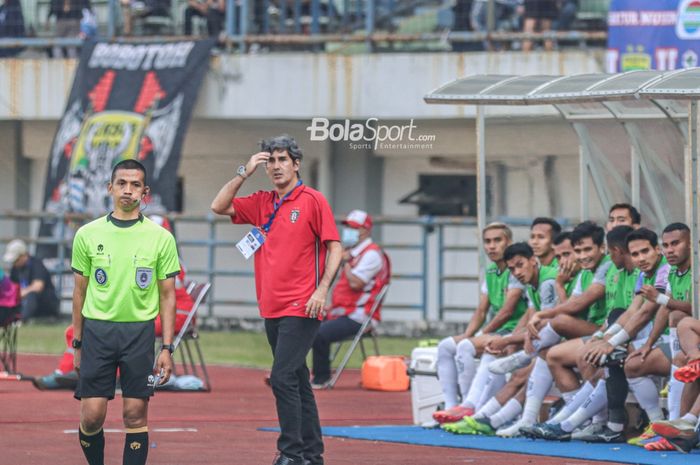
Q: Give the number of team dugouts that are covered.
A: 1